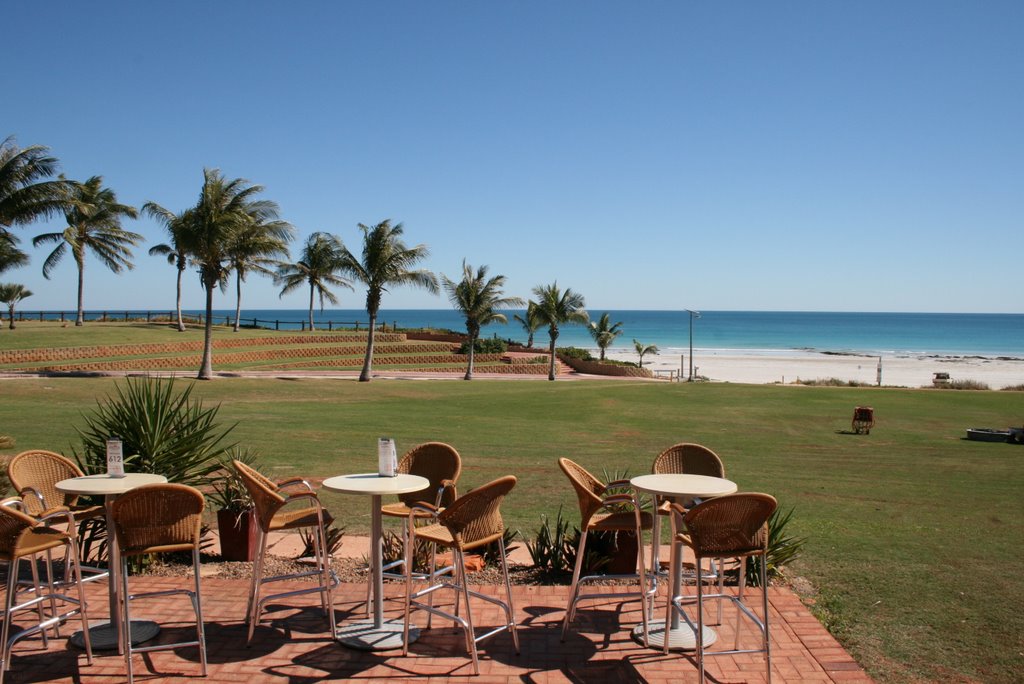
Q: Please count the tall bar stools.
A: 9